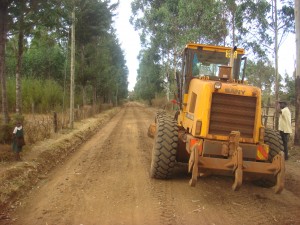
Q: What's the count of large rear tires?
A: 2